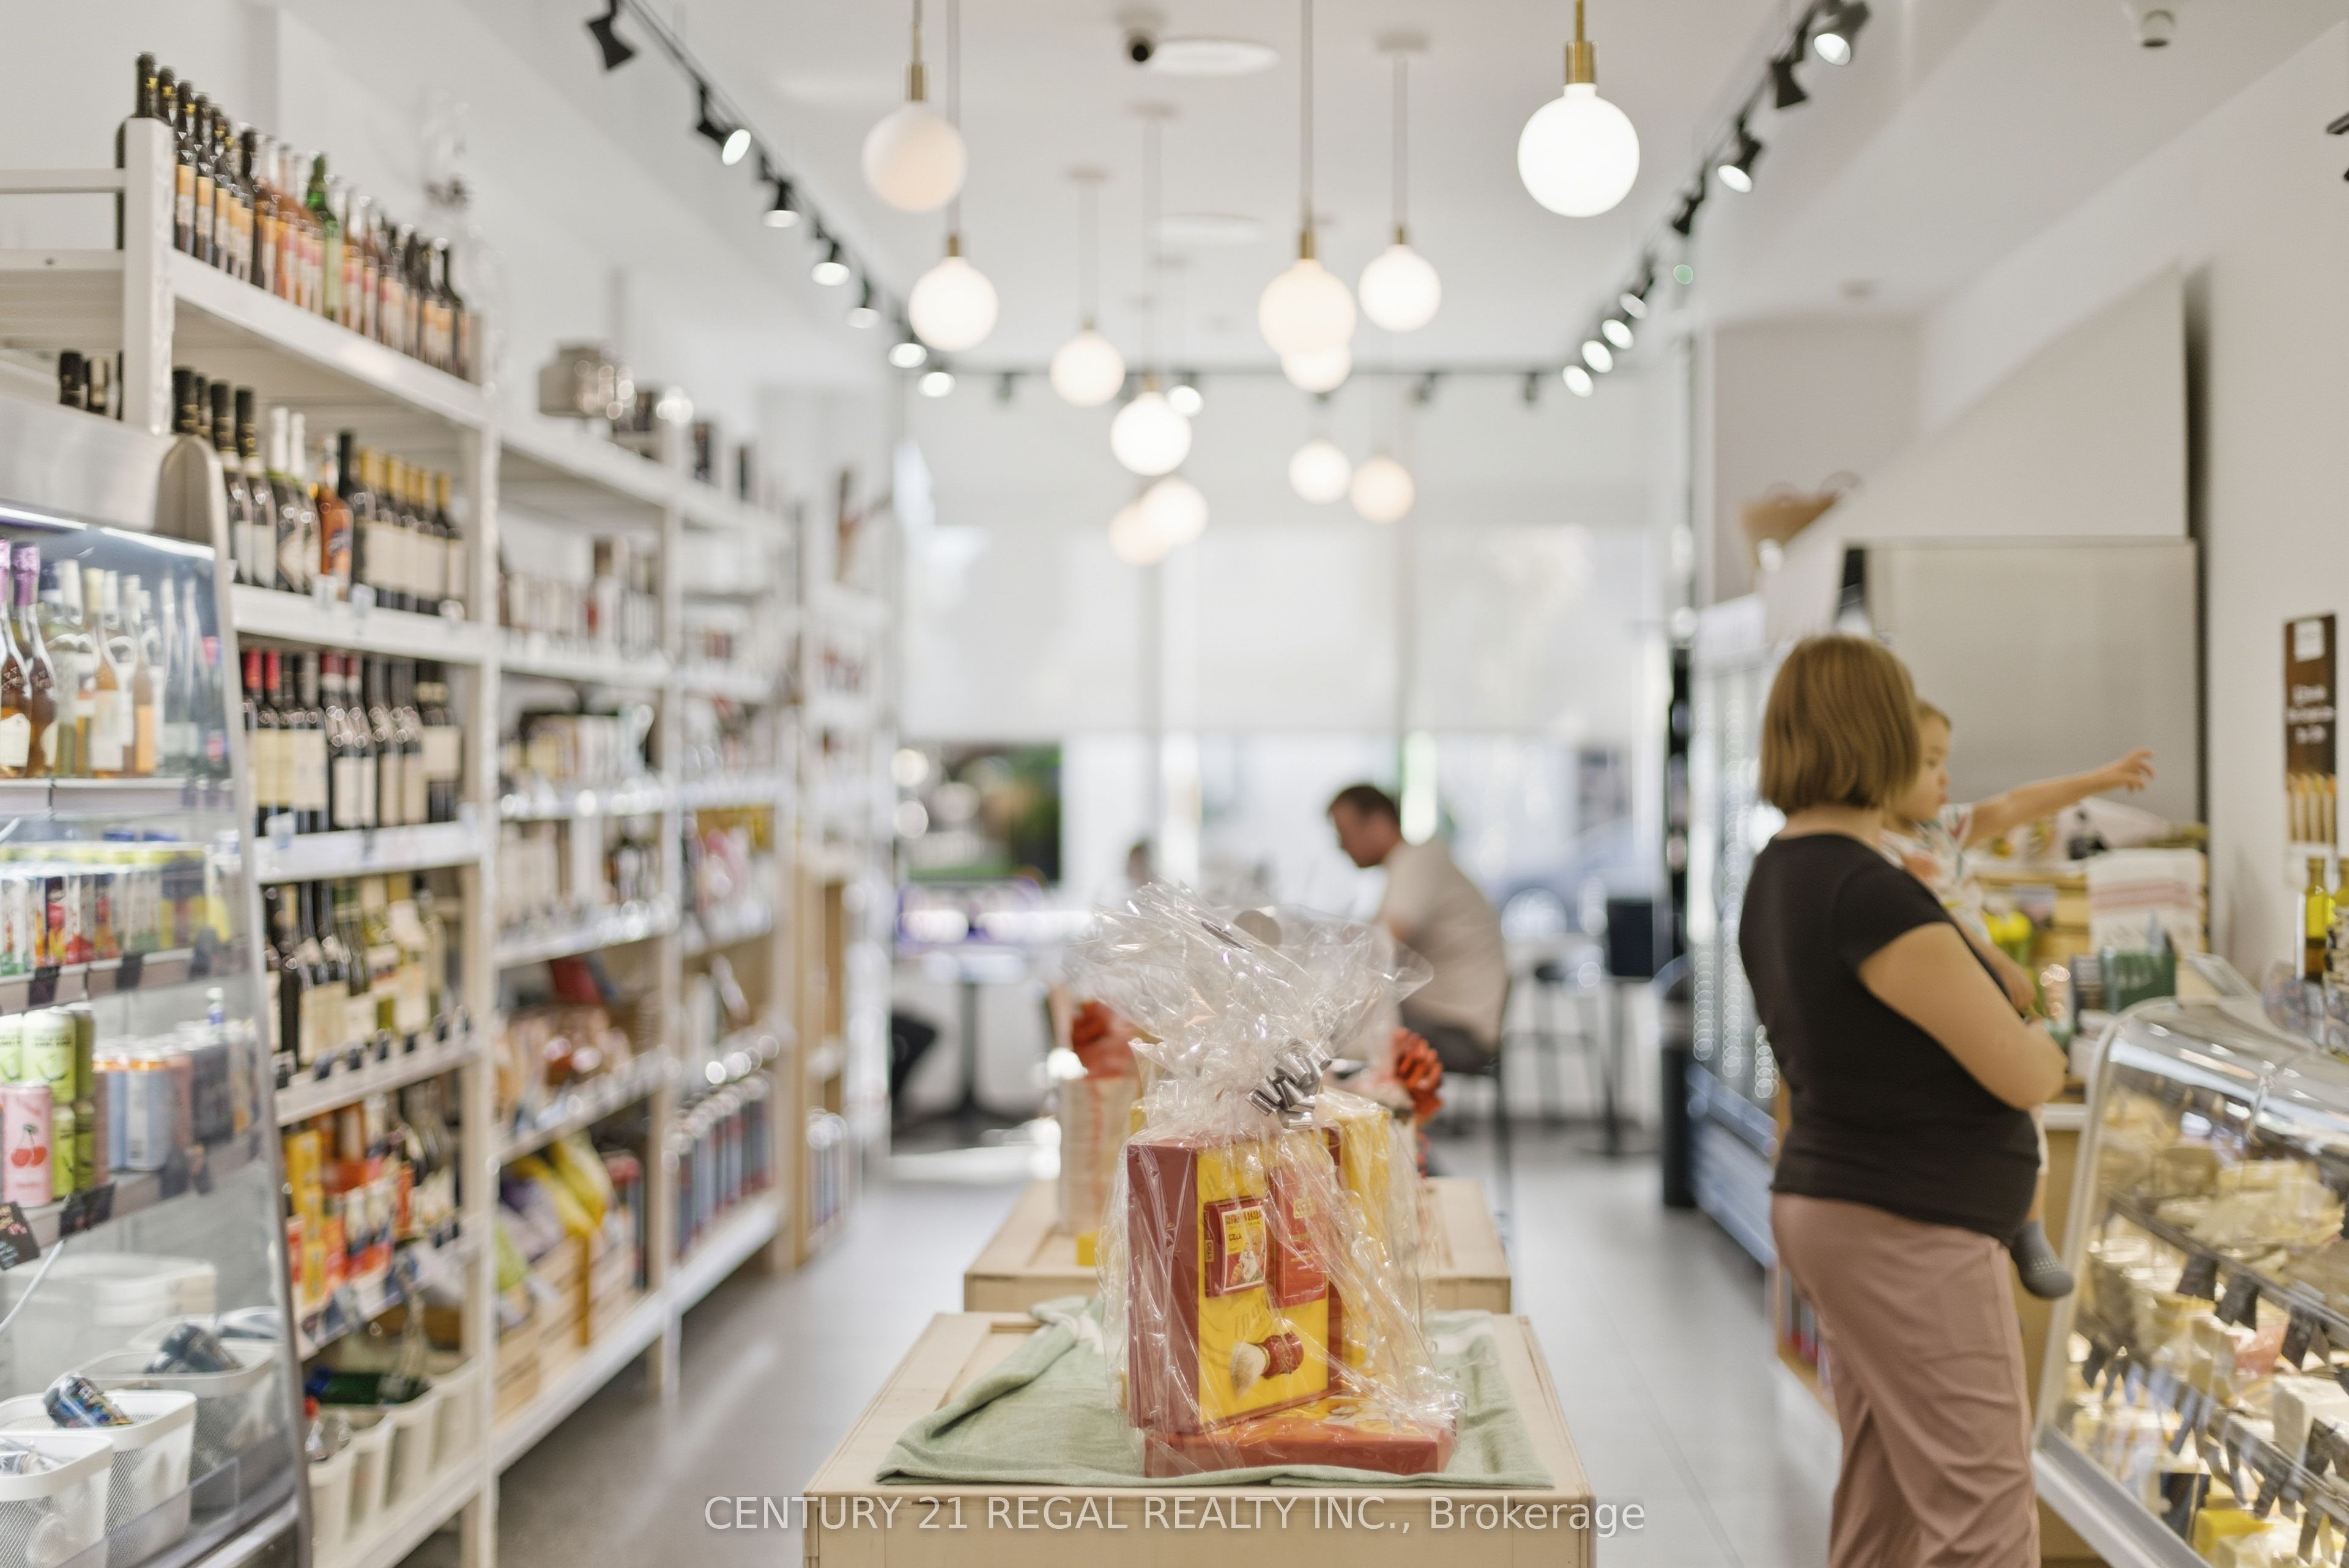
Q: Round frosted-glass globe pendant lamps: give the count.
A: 12